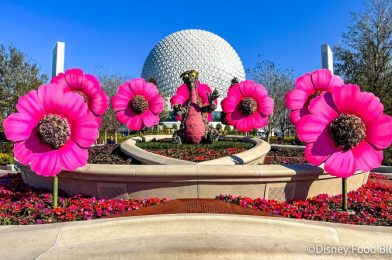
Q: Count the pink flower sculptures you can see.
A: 7